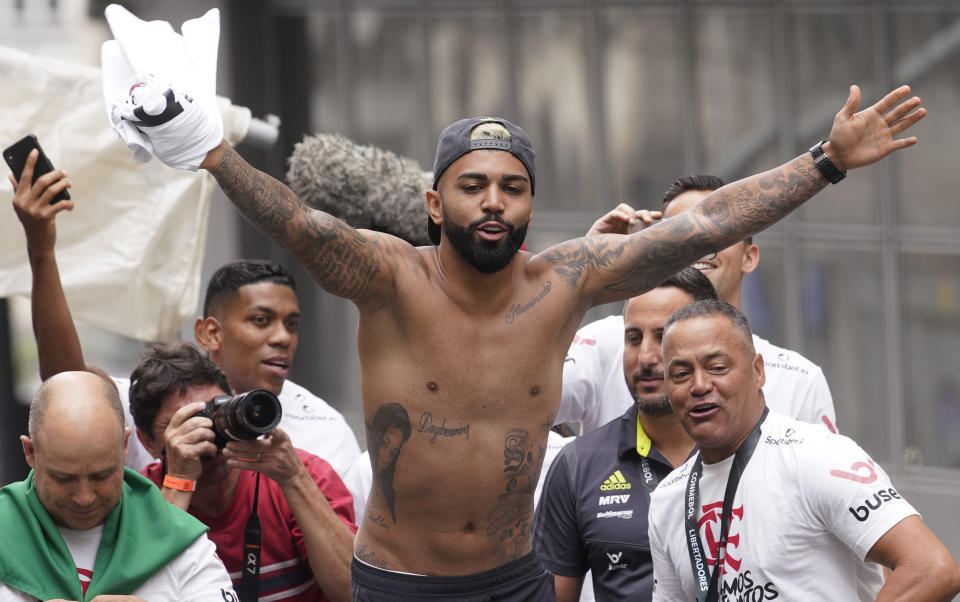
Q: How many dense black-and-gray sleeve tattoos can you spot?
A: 2